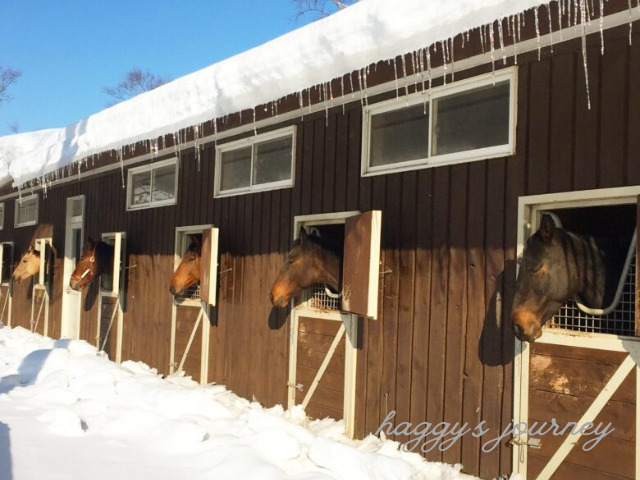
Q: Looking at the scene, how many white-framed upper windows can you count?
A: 5